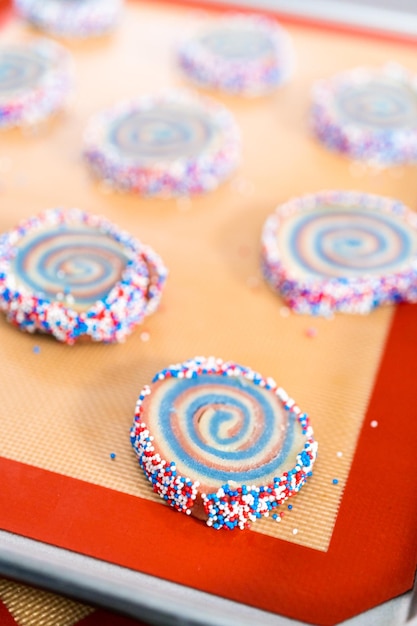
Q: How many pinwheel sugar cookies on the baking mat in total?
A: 8